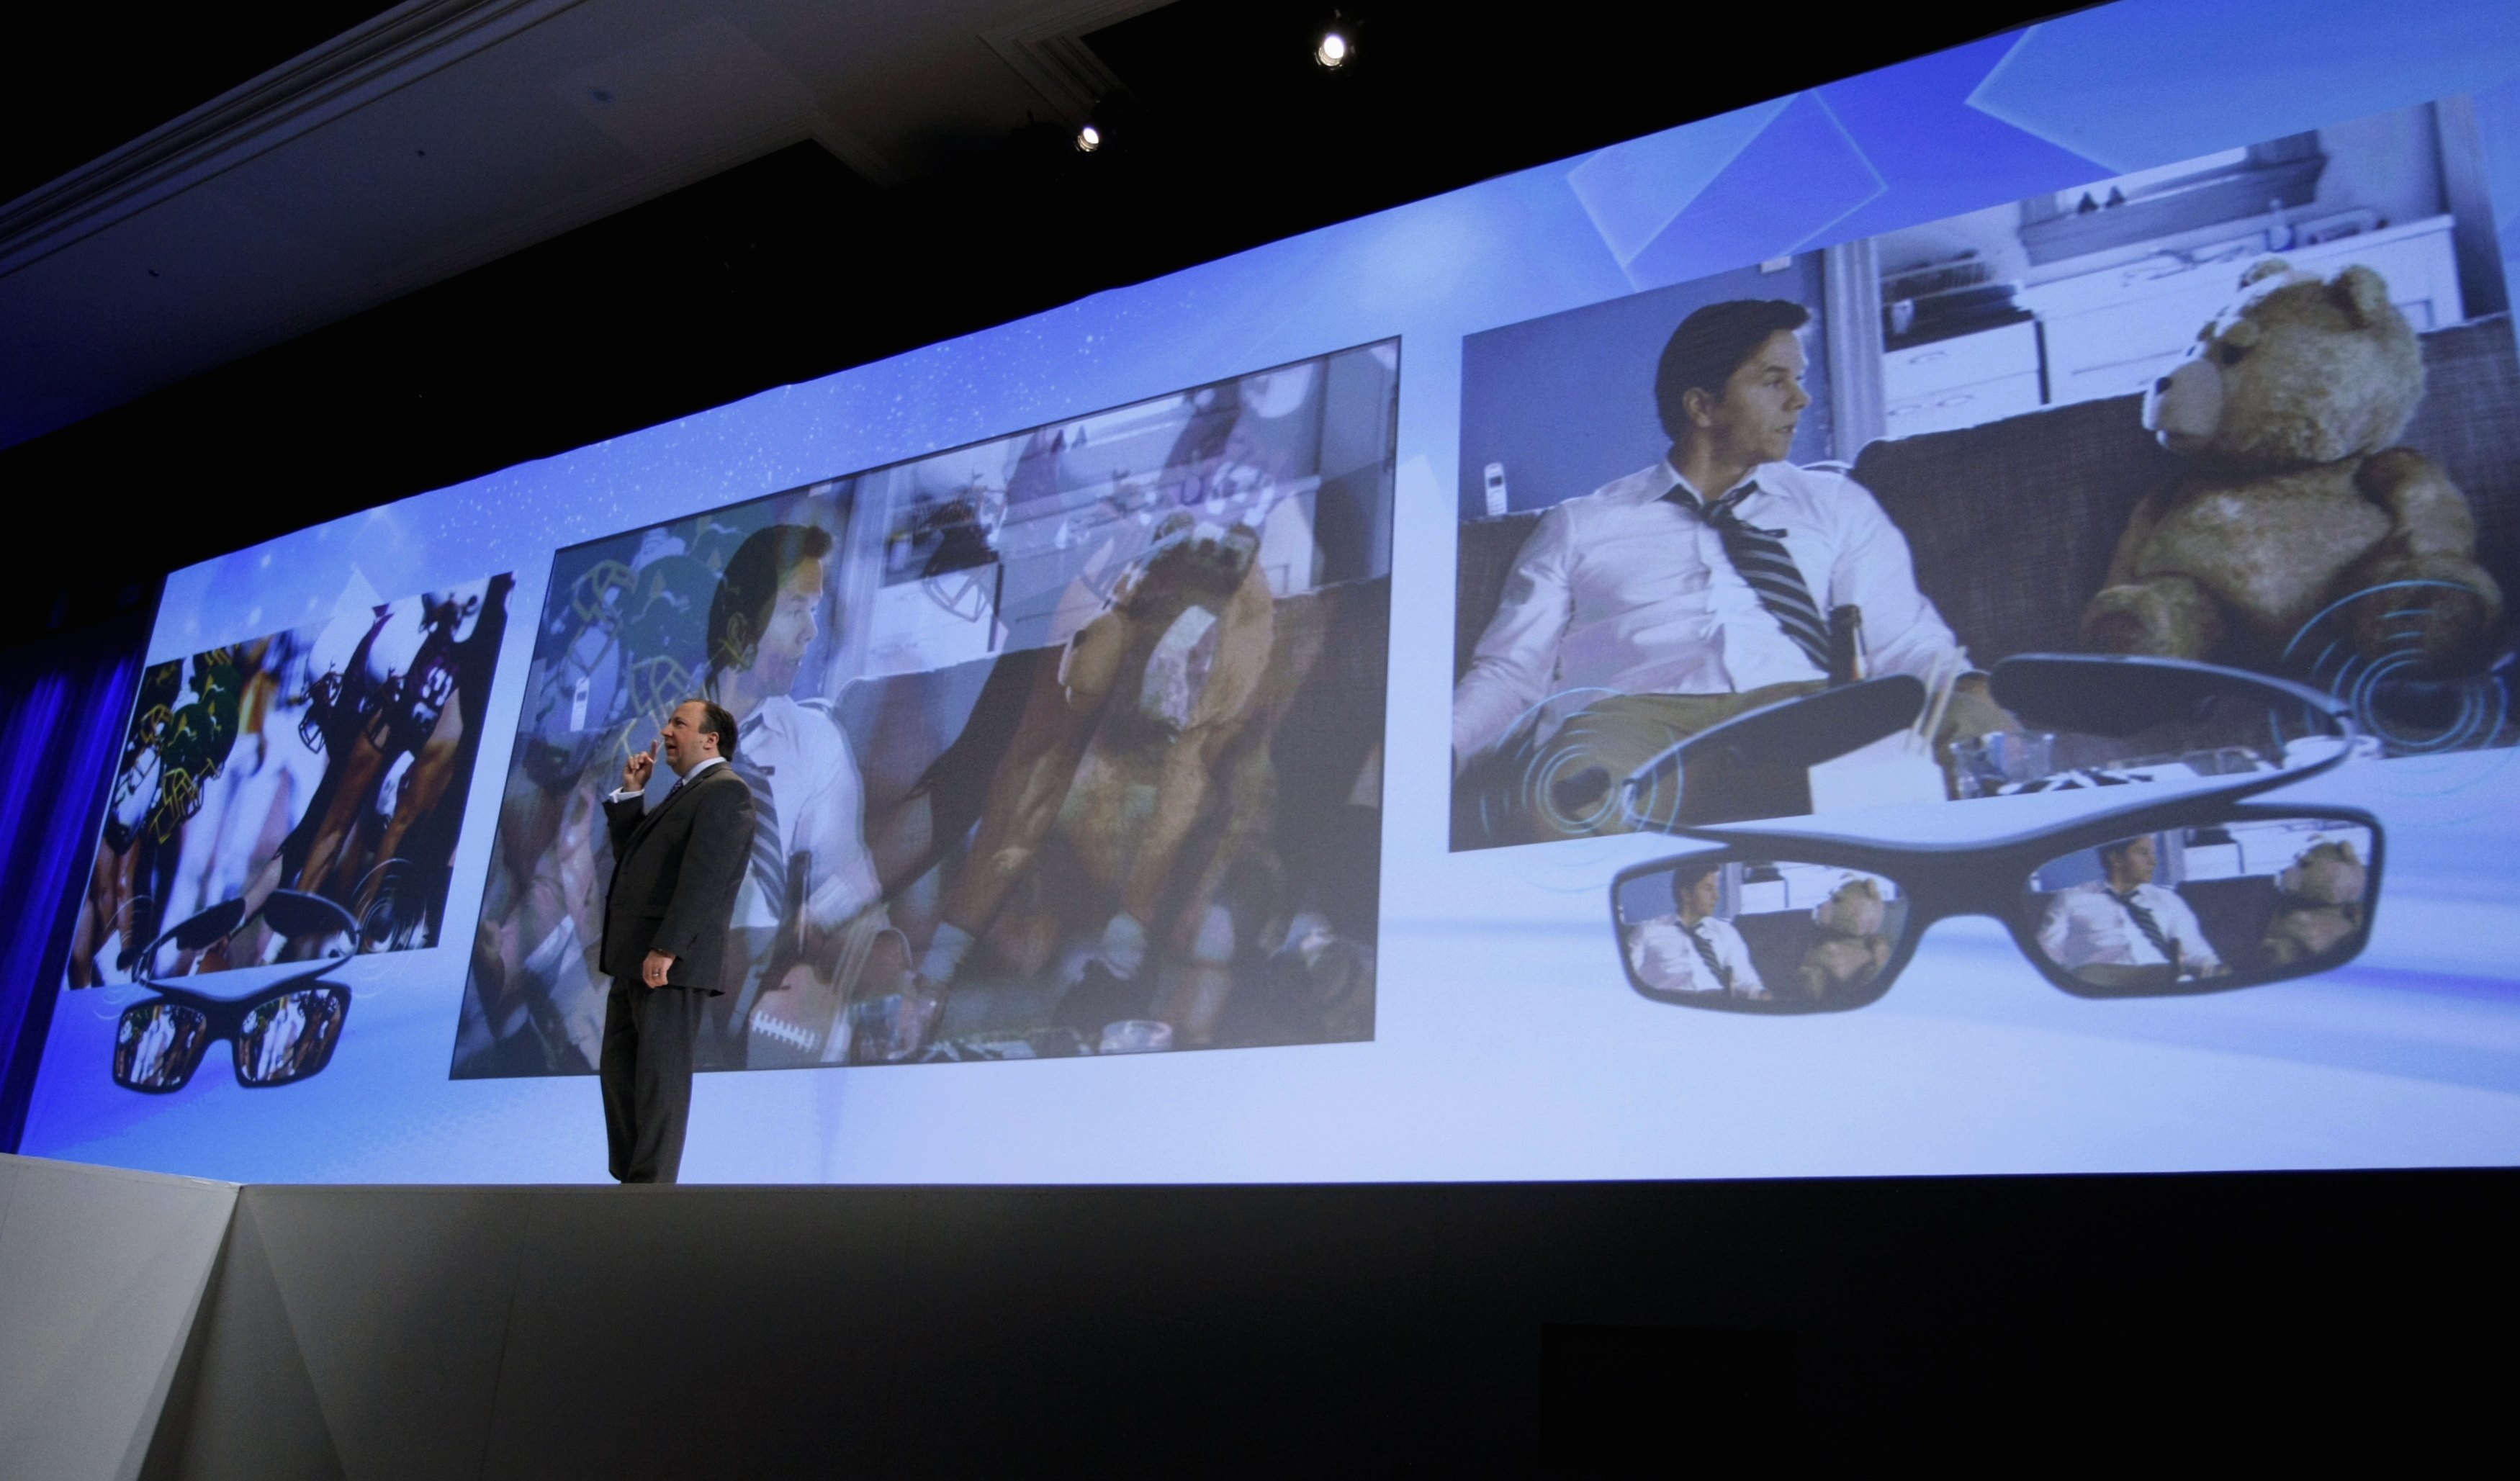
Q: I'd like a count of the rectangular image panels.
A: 3